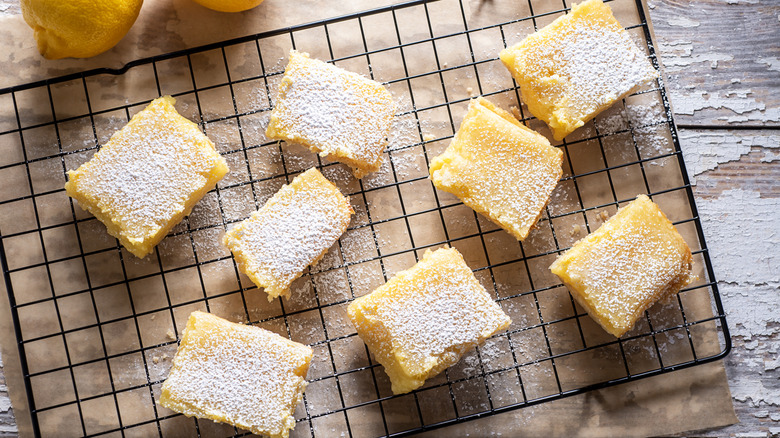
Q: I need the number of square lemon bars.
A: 8